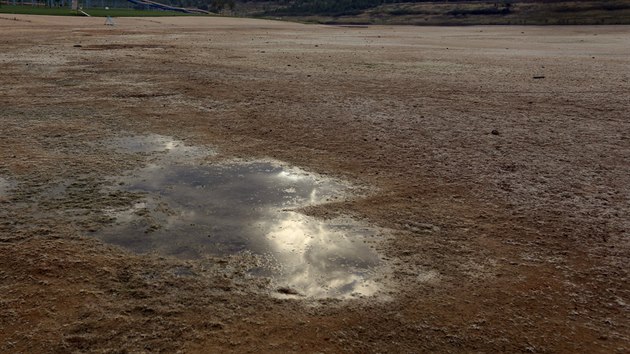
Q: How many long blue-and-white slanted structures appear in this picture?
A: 1